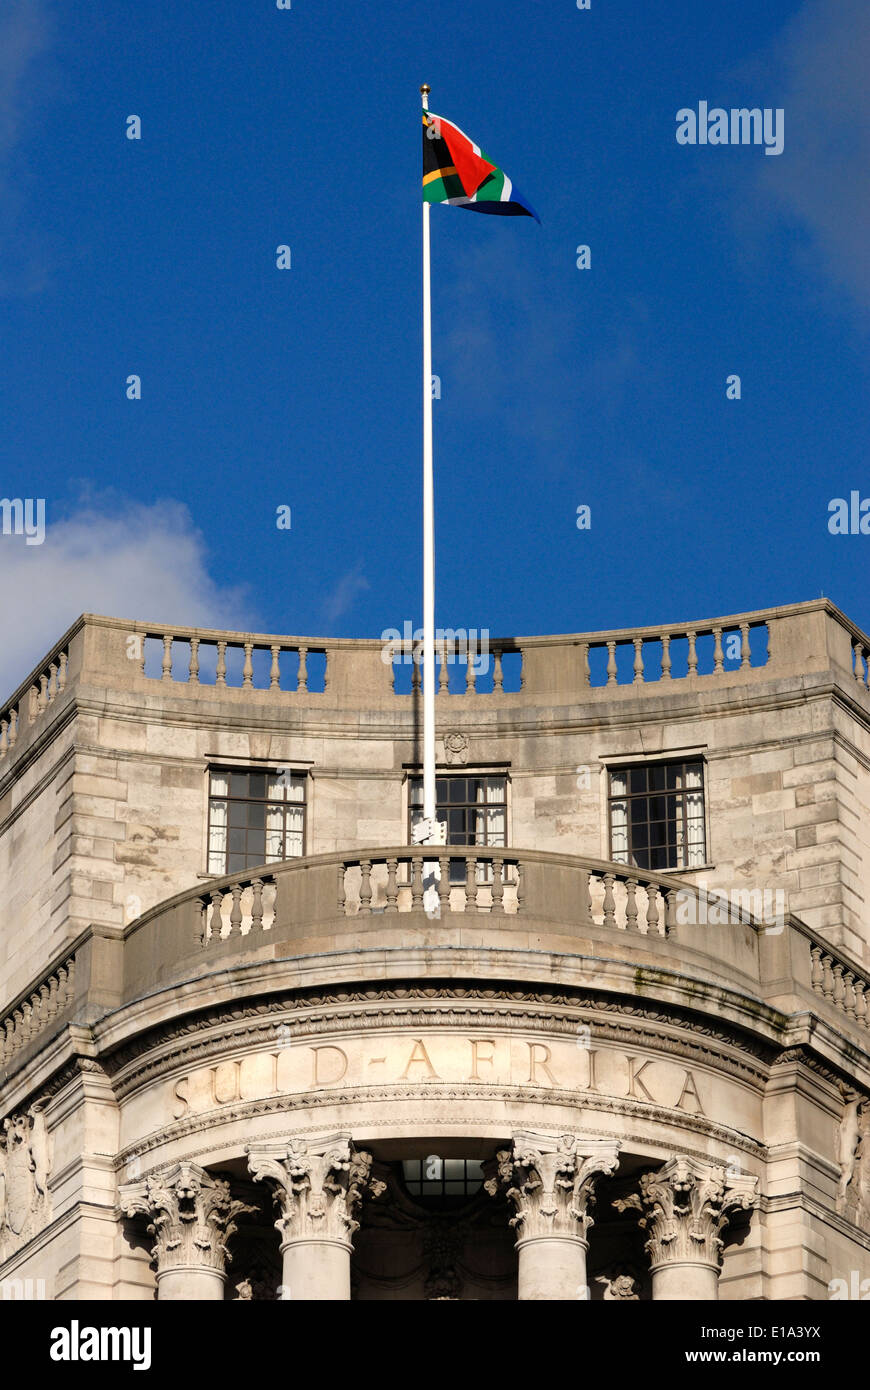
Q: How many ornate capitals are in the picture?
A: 4